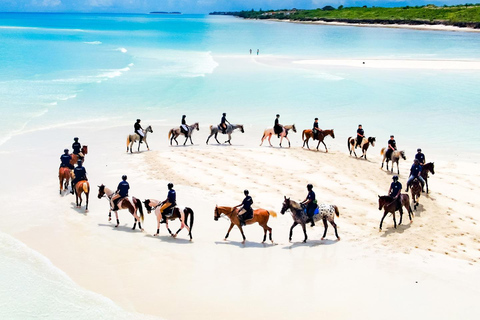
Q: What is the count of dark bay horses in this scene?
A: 3